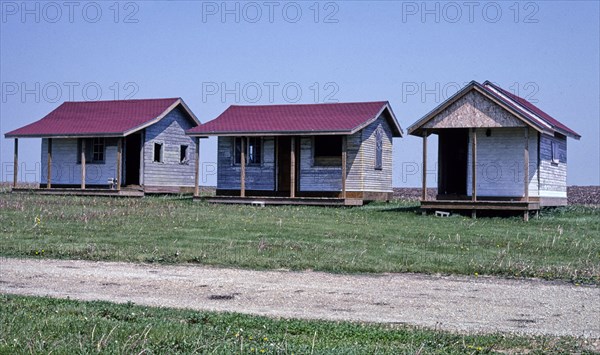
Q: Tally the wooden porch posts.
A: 11